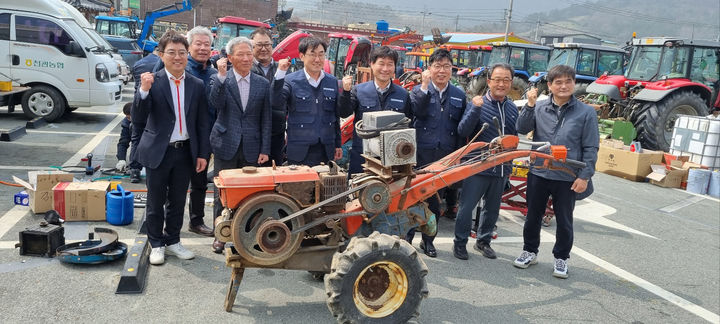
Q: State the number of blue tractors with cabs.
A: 3